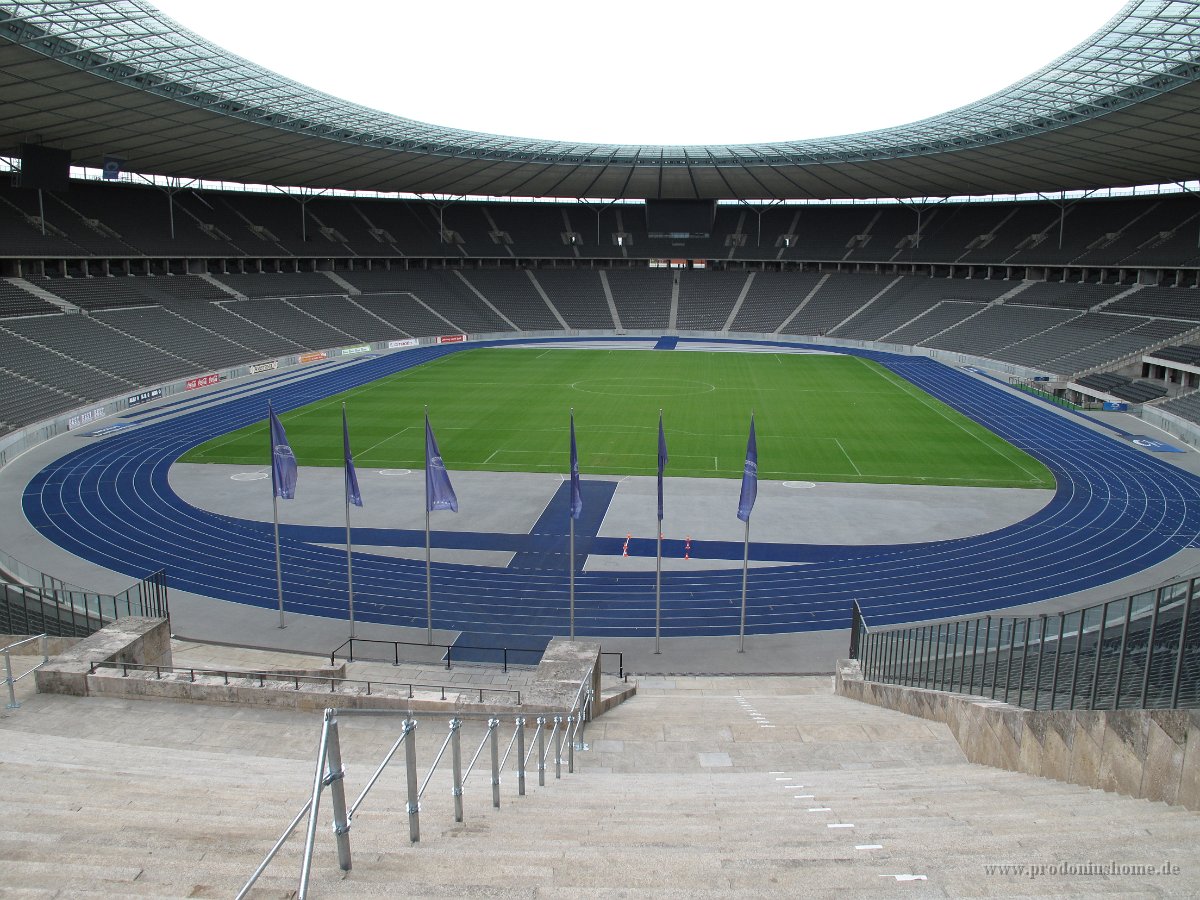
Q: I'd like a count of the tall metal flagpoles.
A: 6